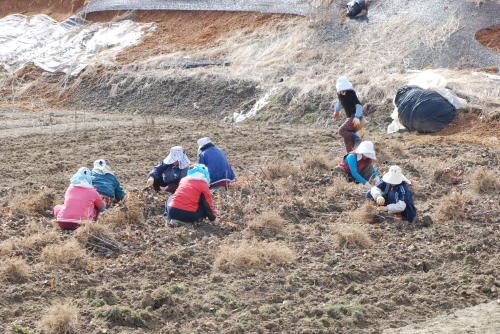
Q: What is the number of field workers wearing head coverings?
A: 8